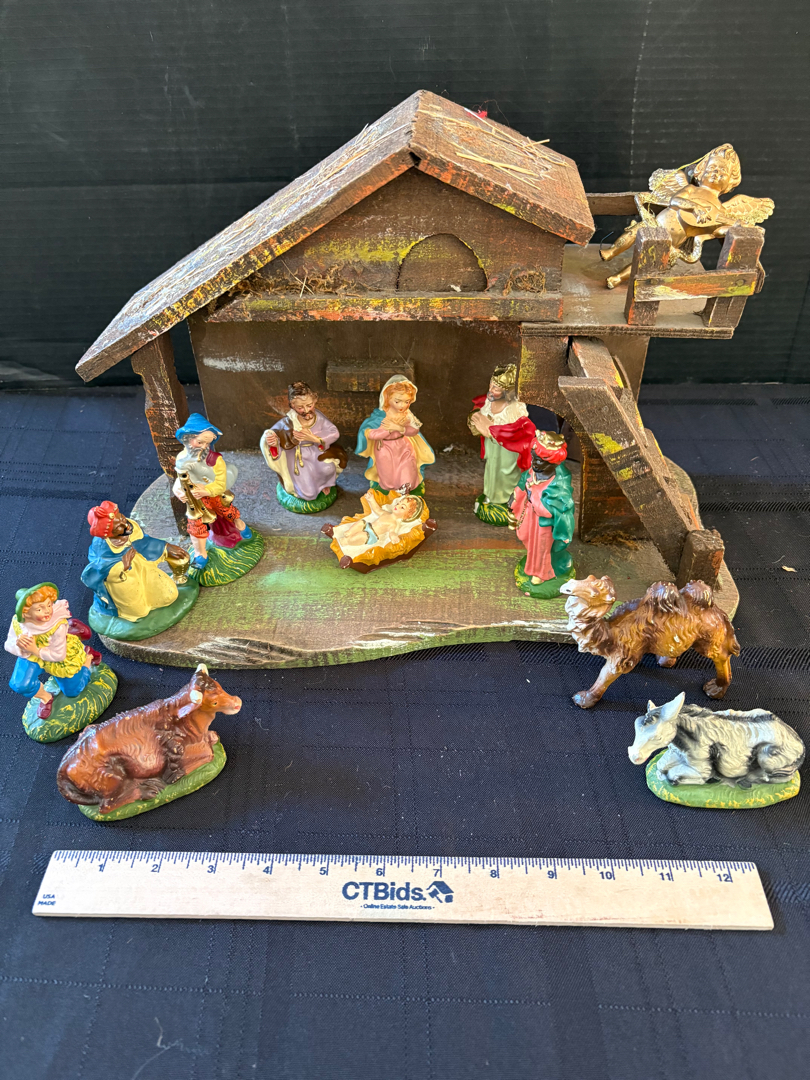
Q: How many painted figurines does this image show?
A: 12